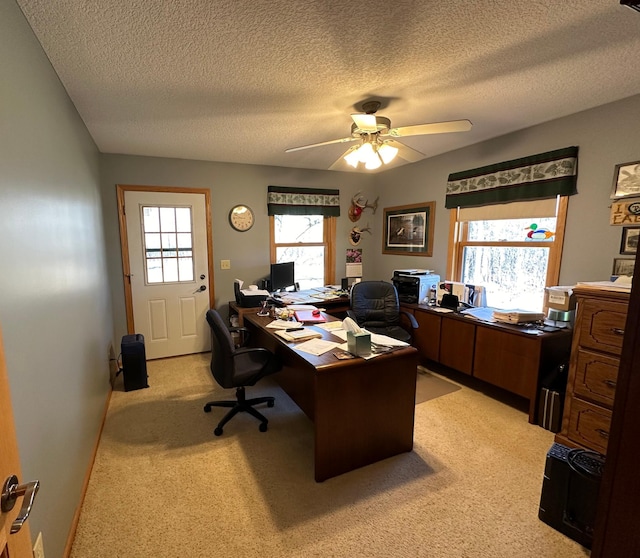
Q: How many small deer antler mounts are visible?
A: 2